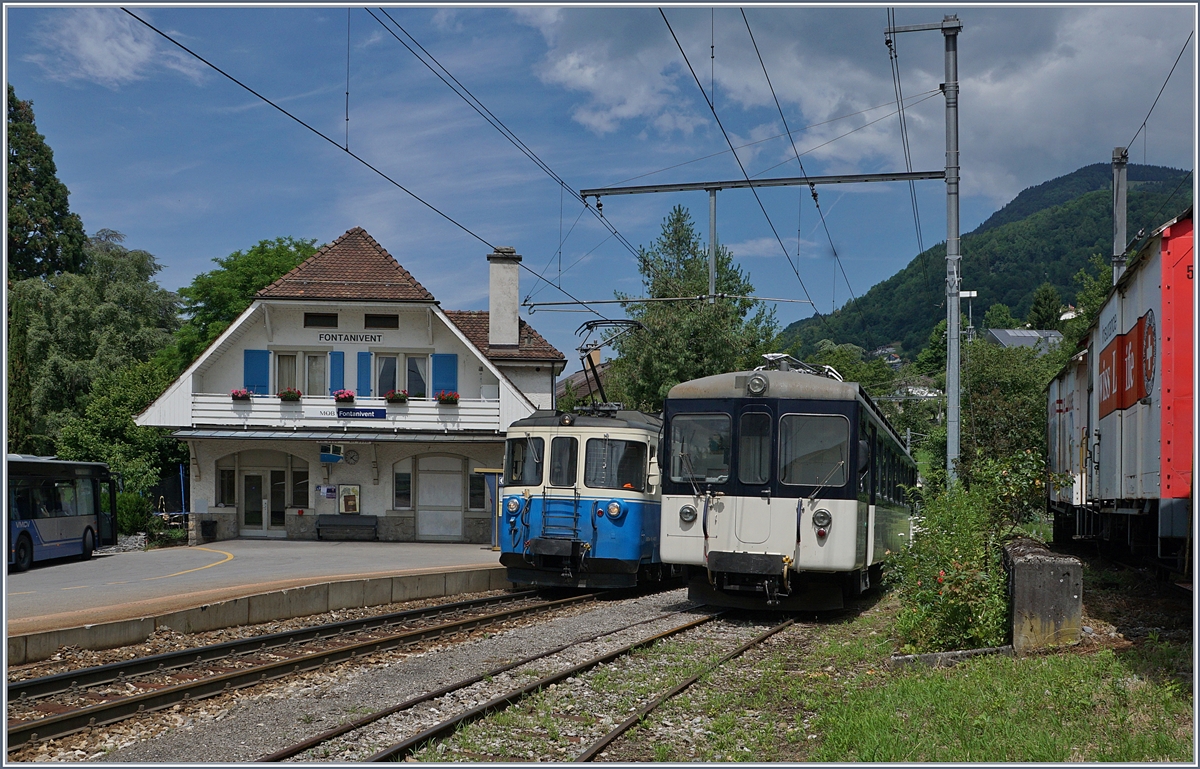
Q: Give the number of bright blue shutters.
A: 4